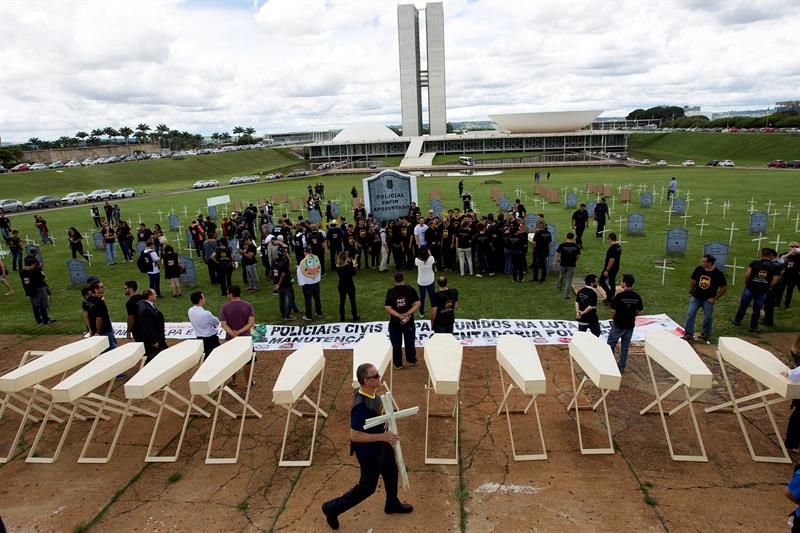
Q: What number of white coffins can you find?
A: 11